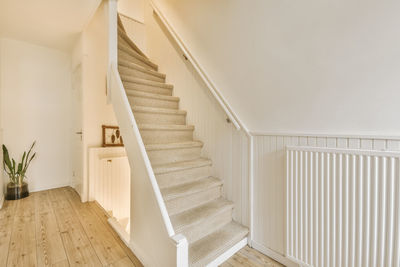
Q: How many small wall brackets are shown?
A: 2